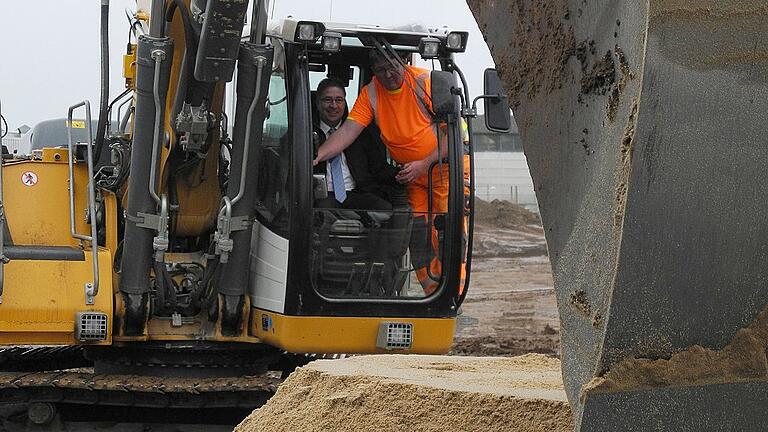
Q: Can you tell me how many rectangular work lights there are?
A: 6